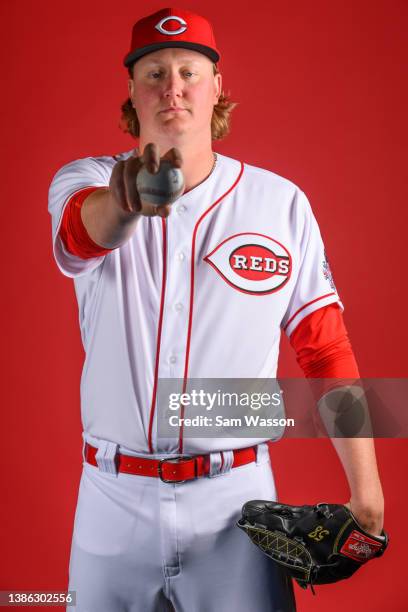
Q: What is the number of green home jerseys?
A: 0